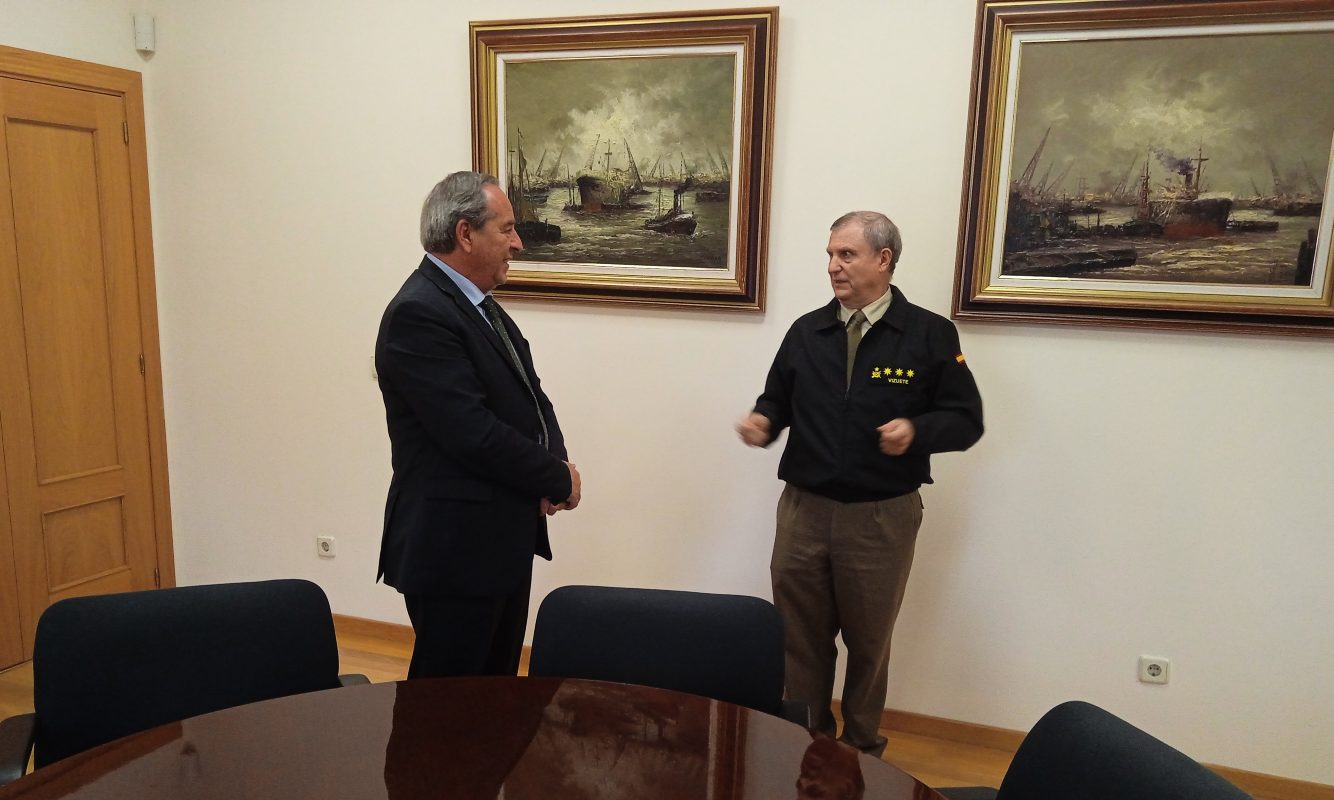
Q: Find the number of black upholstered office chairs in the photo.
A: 3